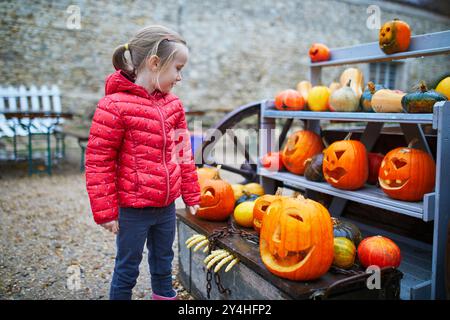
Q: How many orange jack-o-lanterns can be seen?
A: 8